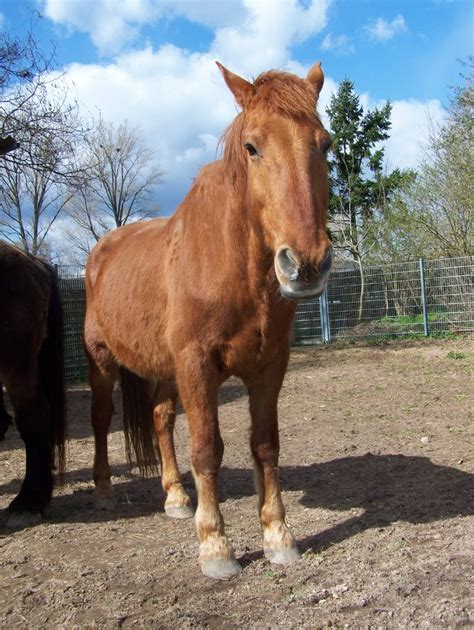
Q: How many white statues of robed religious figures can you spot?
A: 0